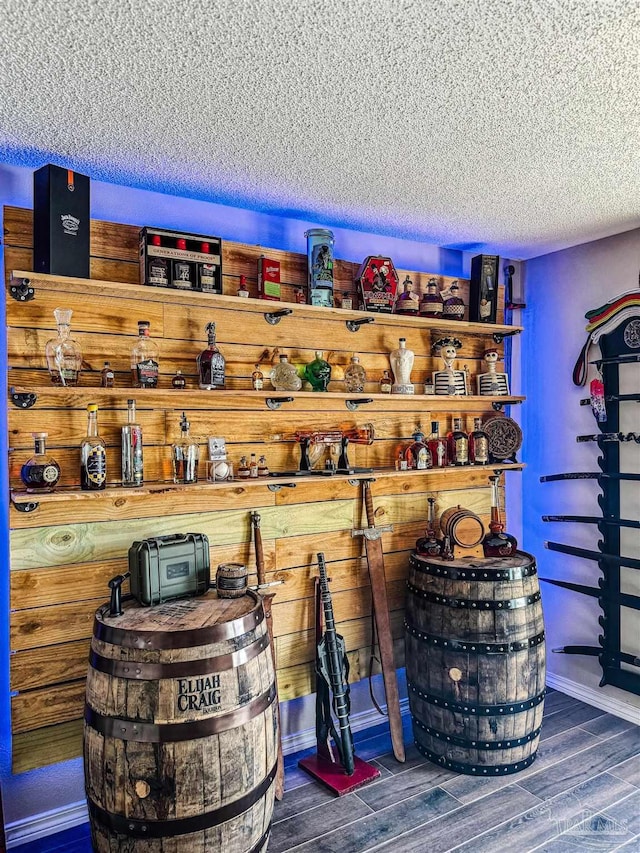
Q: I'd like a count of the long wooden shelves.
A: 3